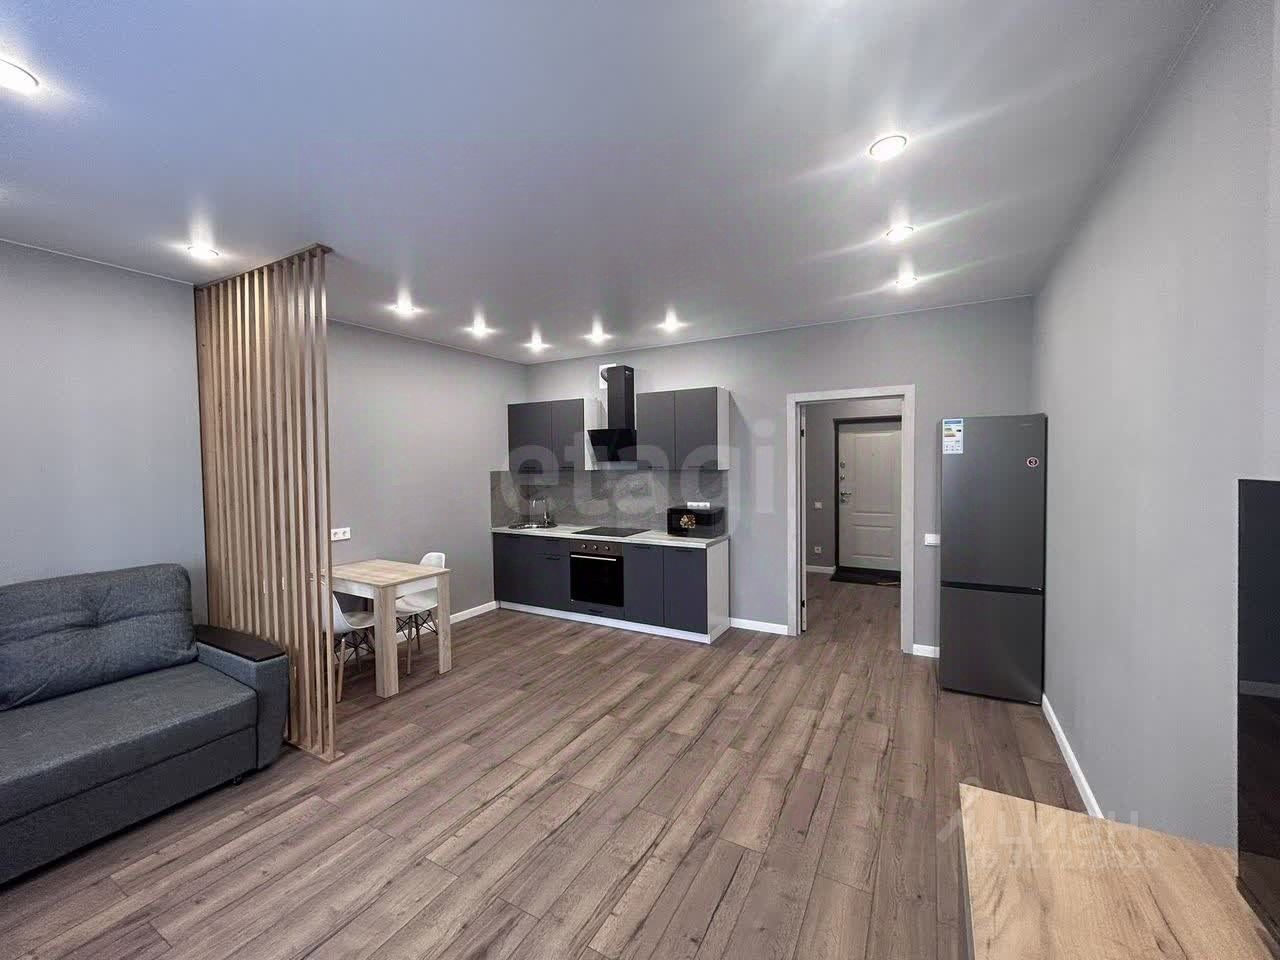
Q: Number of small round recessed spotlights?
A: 10